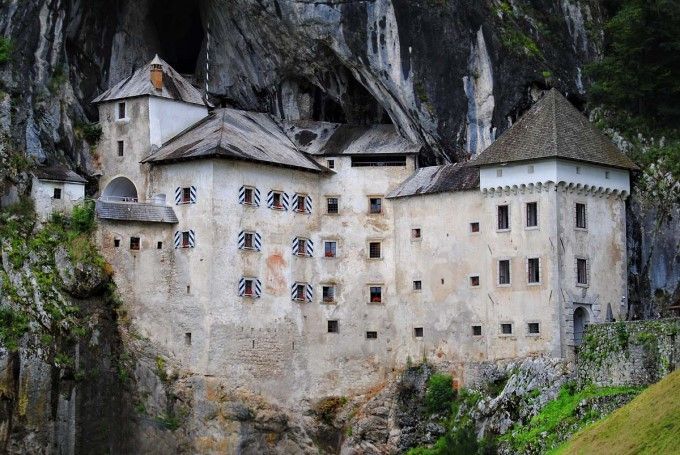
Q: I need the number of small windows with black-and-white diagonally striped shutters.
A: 9